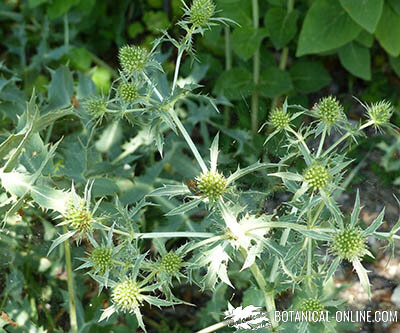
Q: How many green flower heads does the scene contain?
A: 15